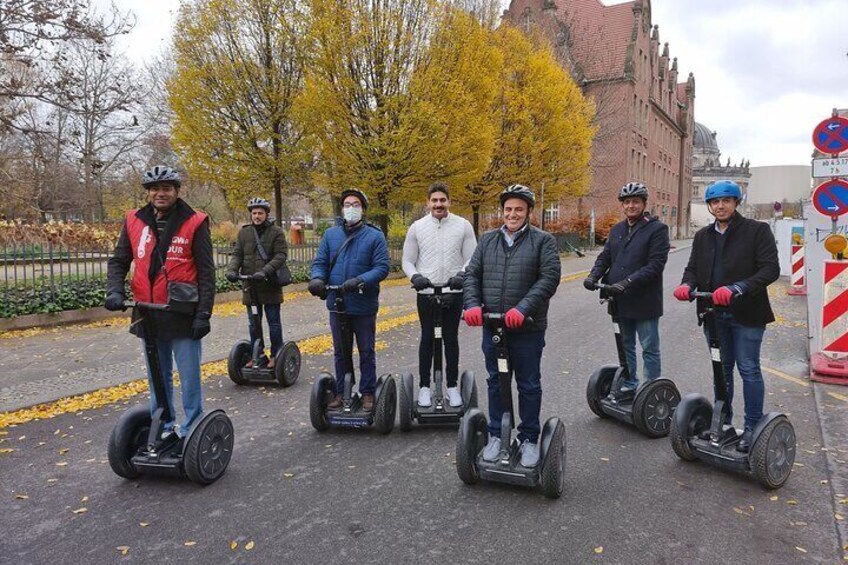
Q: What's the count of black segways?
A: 7